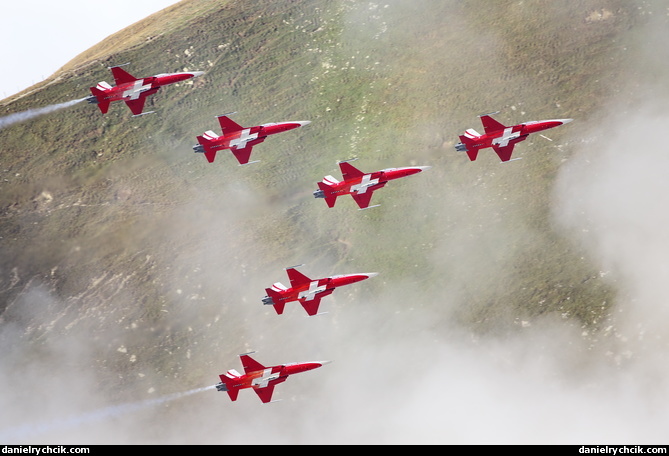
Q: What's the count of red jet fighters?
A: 6